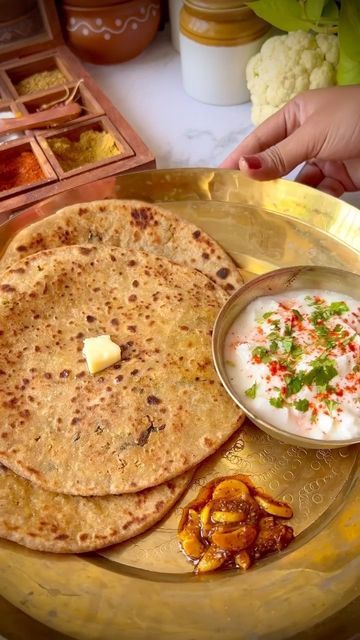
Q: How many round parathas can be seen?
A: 3